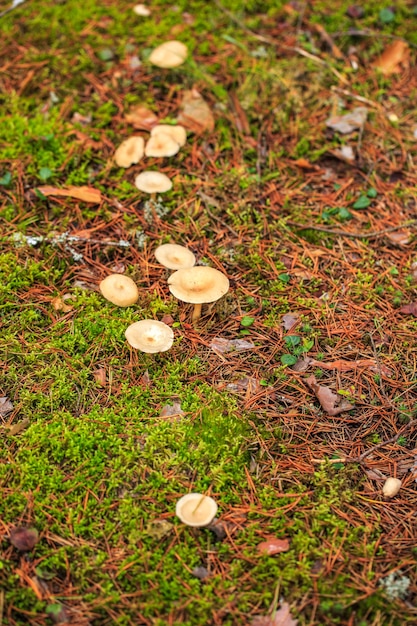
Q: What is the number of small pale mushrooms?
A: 12